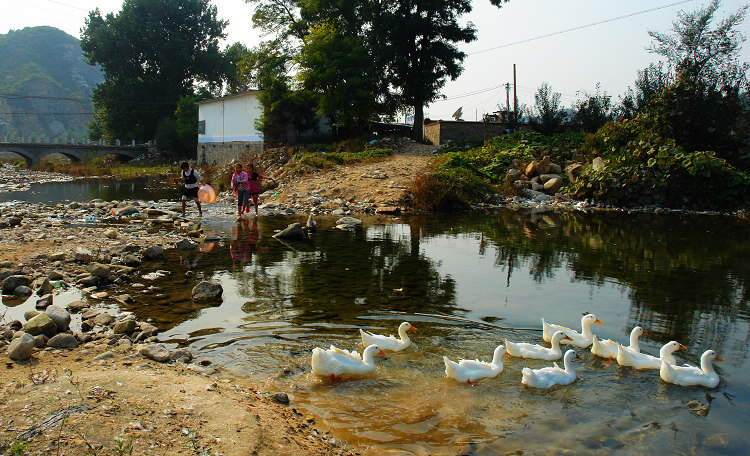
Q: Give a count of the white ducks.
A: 9